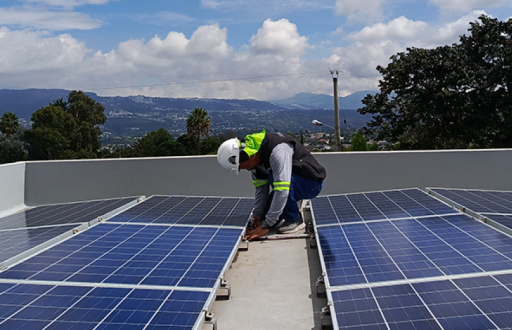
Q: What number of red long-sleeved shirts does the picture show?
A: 0